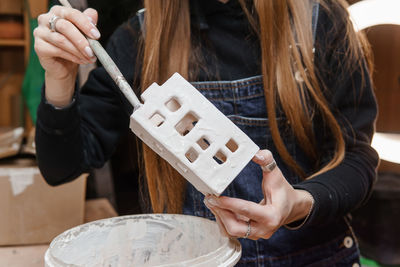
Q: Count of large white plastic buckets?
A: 1